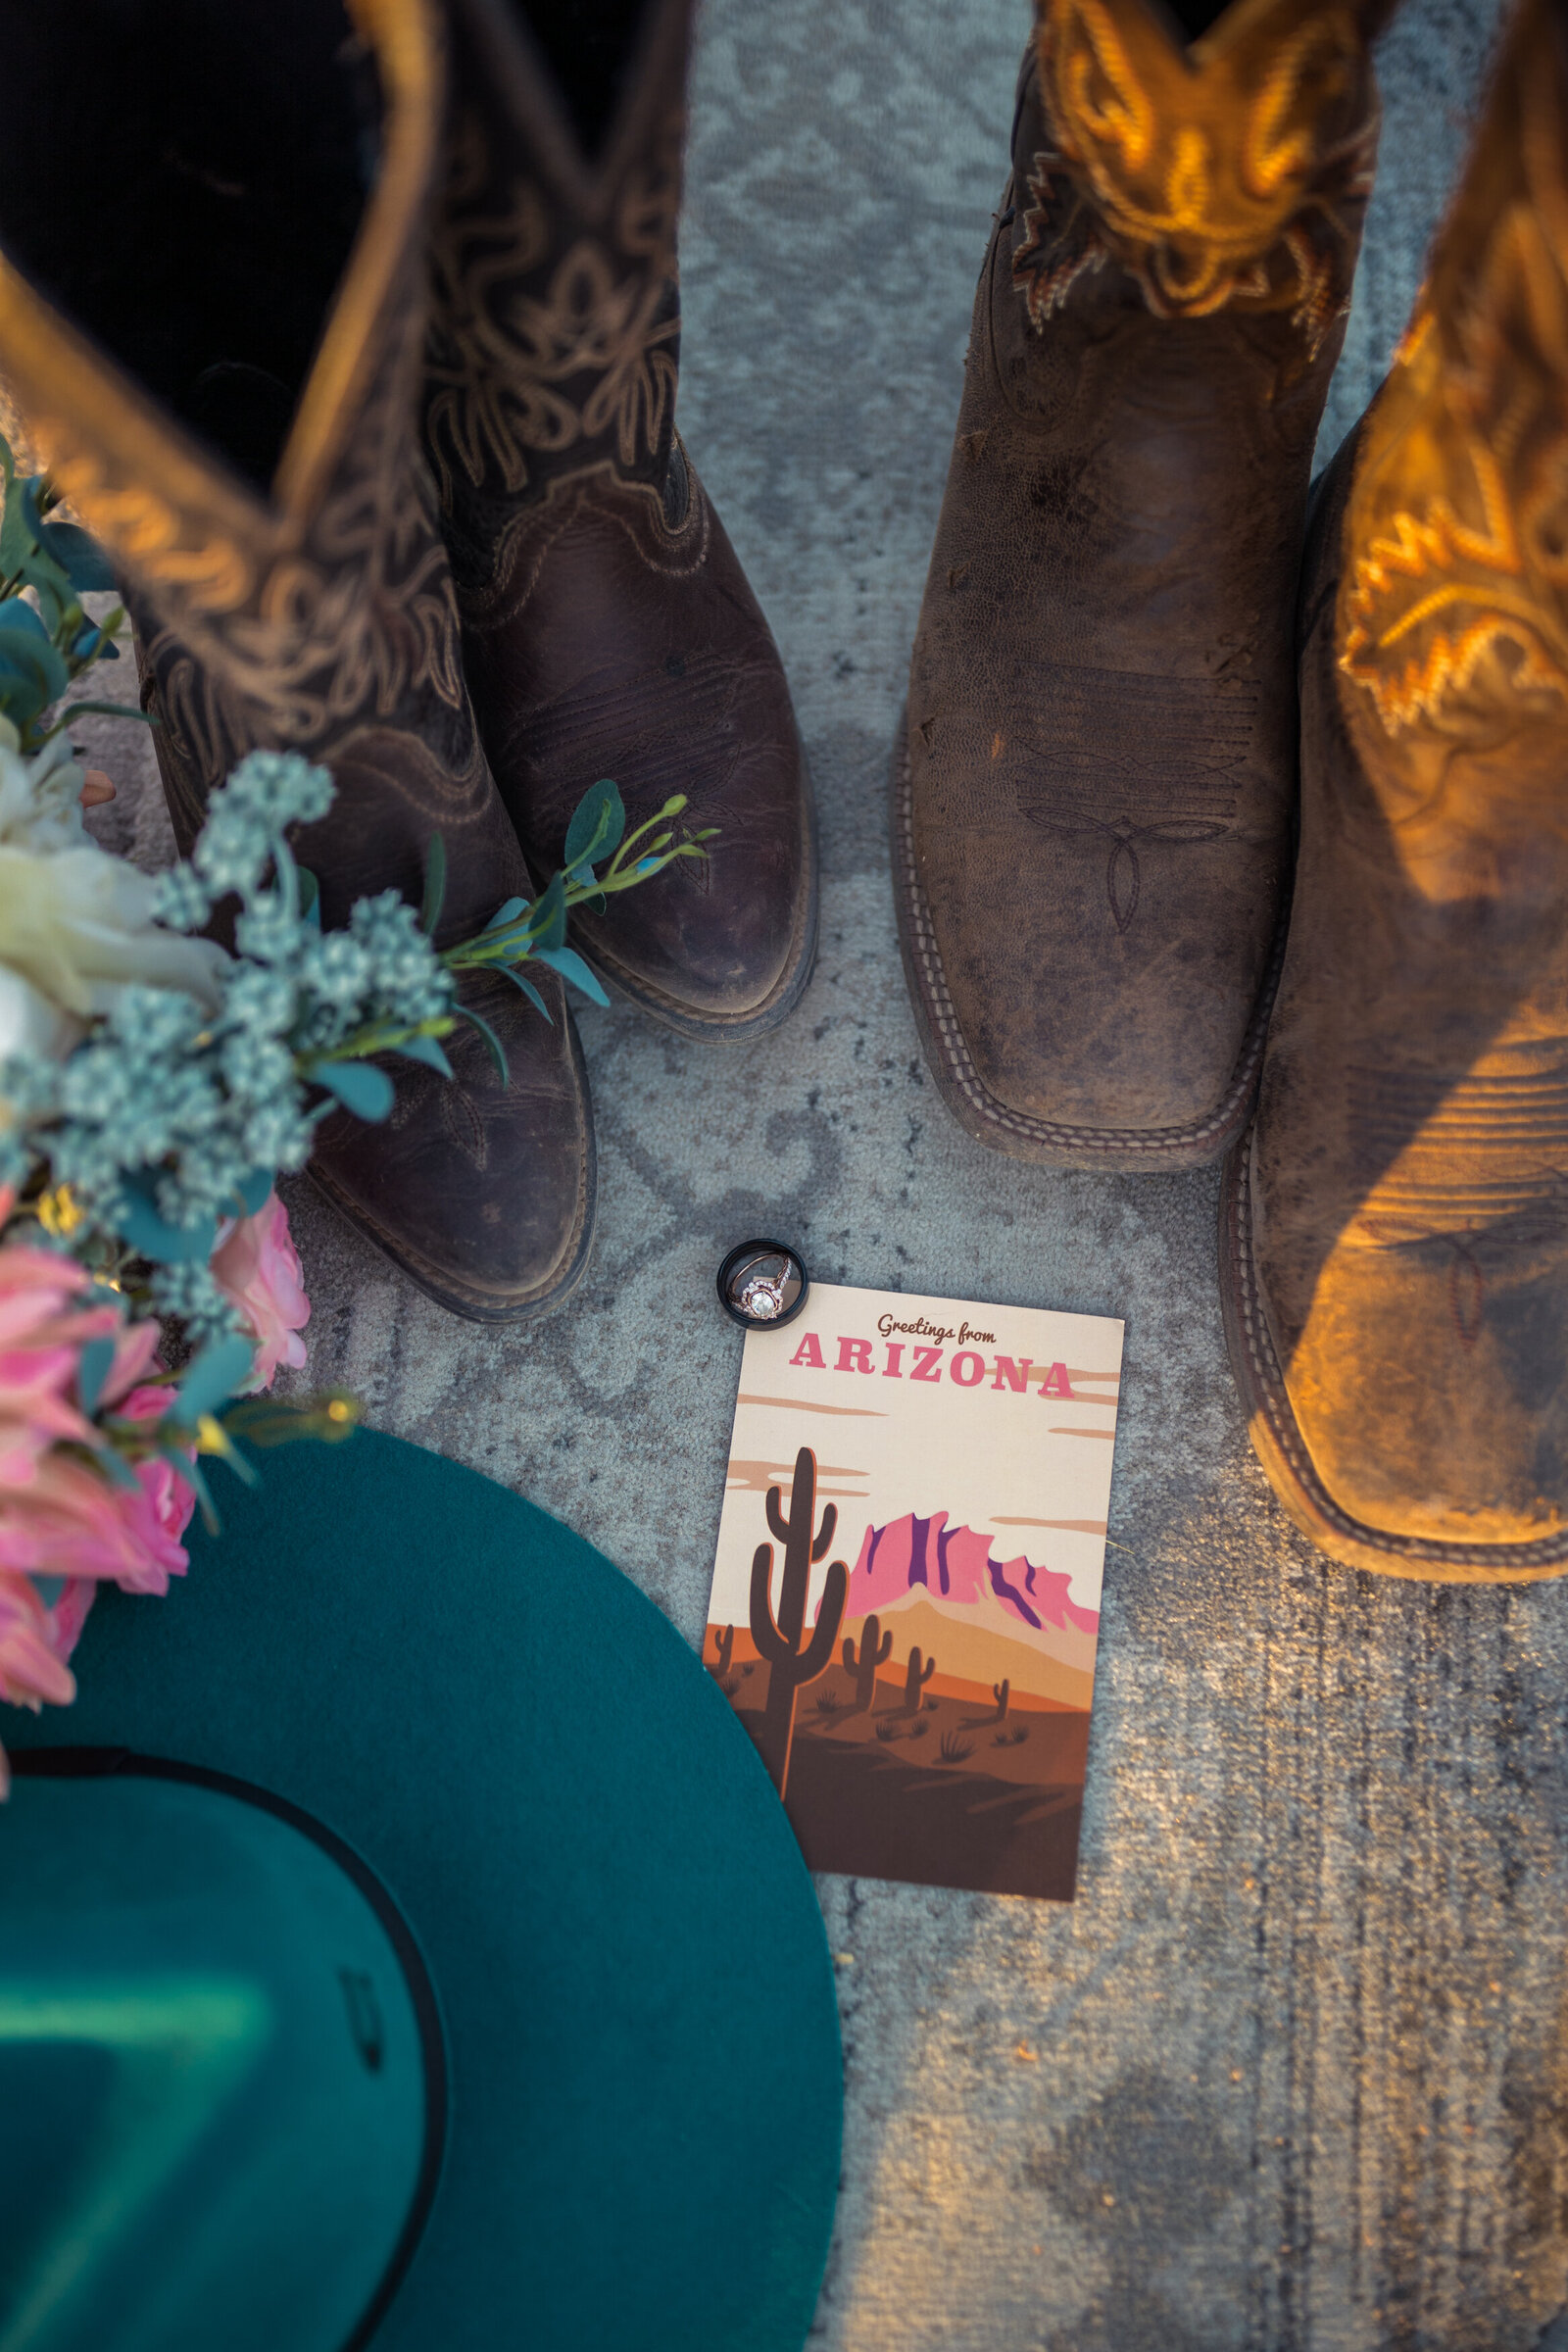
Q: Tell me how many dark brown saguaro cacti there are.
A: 5